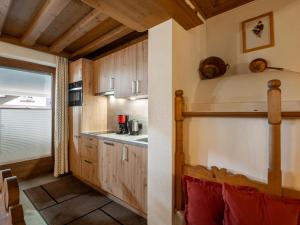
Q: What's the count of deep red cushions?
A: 3